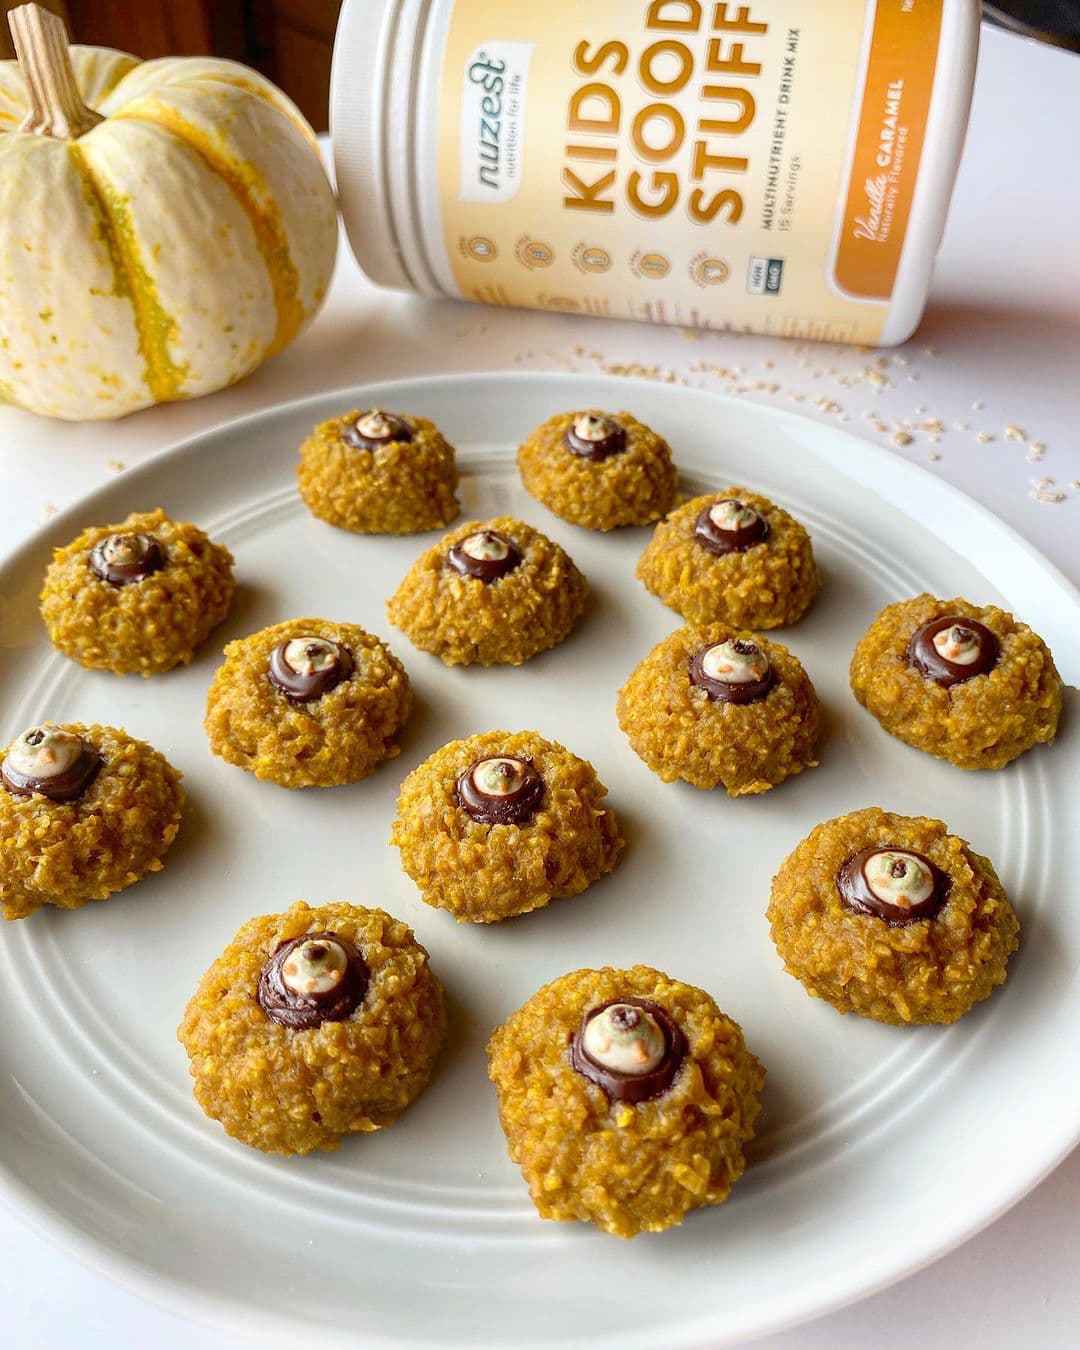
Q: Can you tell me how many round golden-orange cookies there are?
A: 13